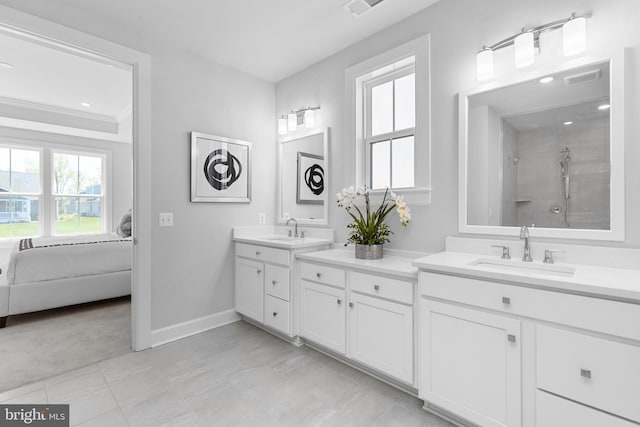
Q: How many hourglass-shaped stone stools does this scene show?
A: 0